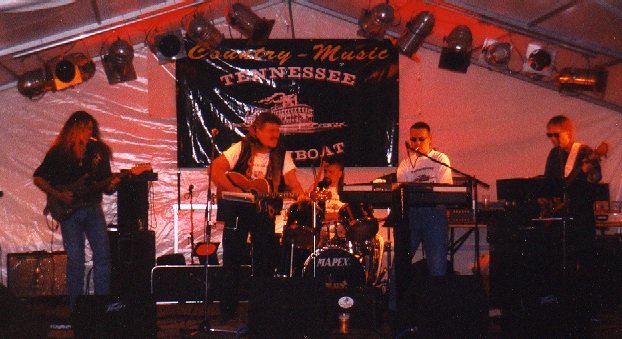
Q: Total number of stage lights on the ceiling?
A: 12